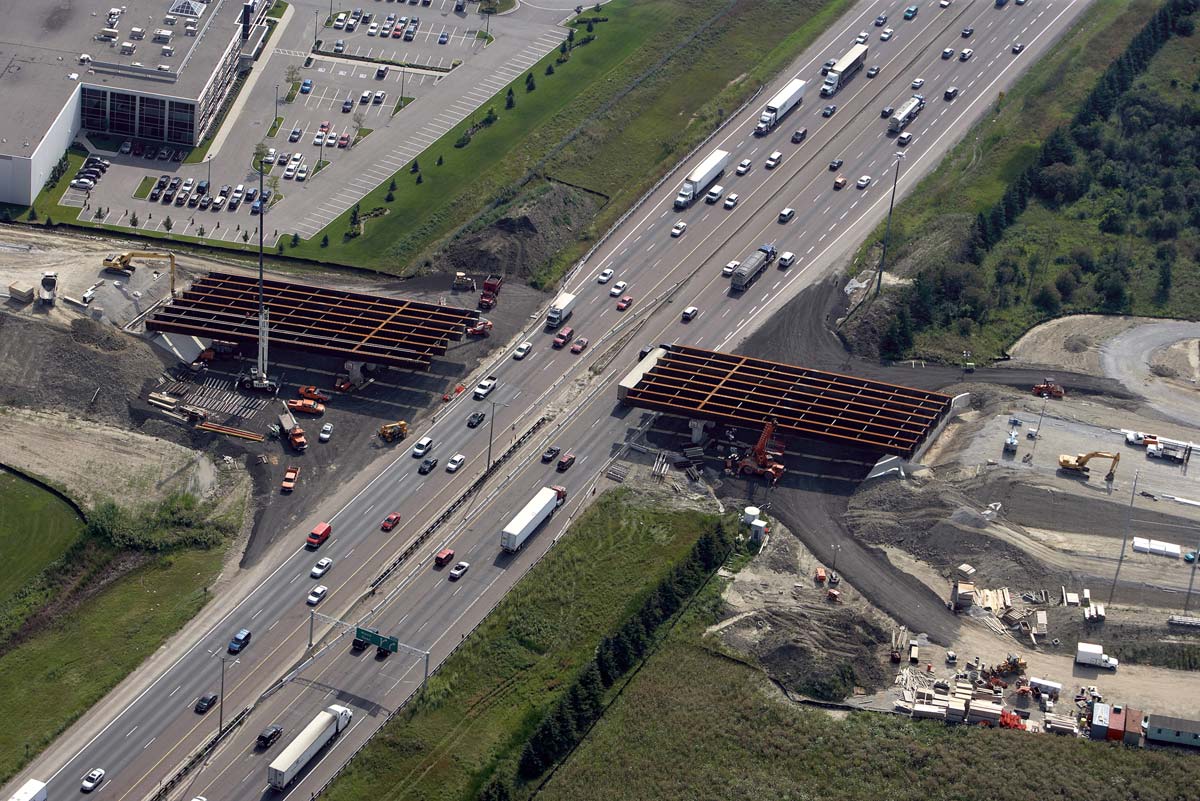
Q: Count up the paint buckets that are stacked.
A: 0